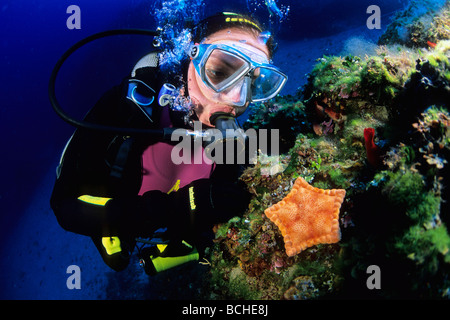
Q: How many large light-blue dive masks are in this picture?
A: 1